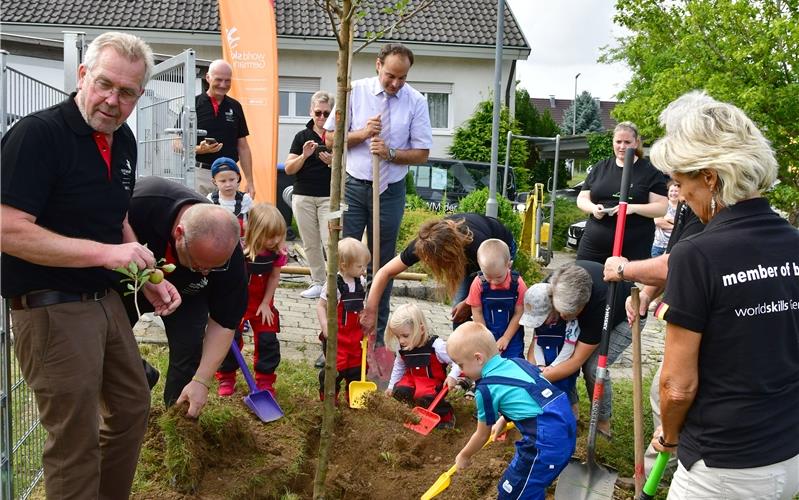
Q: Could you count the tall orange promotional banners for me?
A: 1